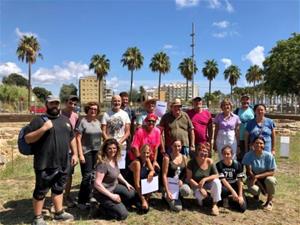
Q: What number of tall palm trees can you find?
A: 8